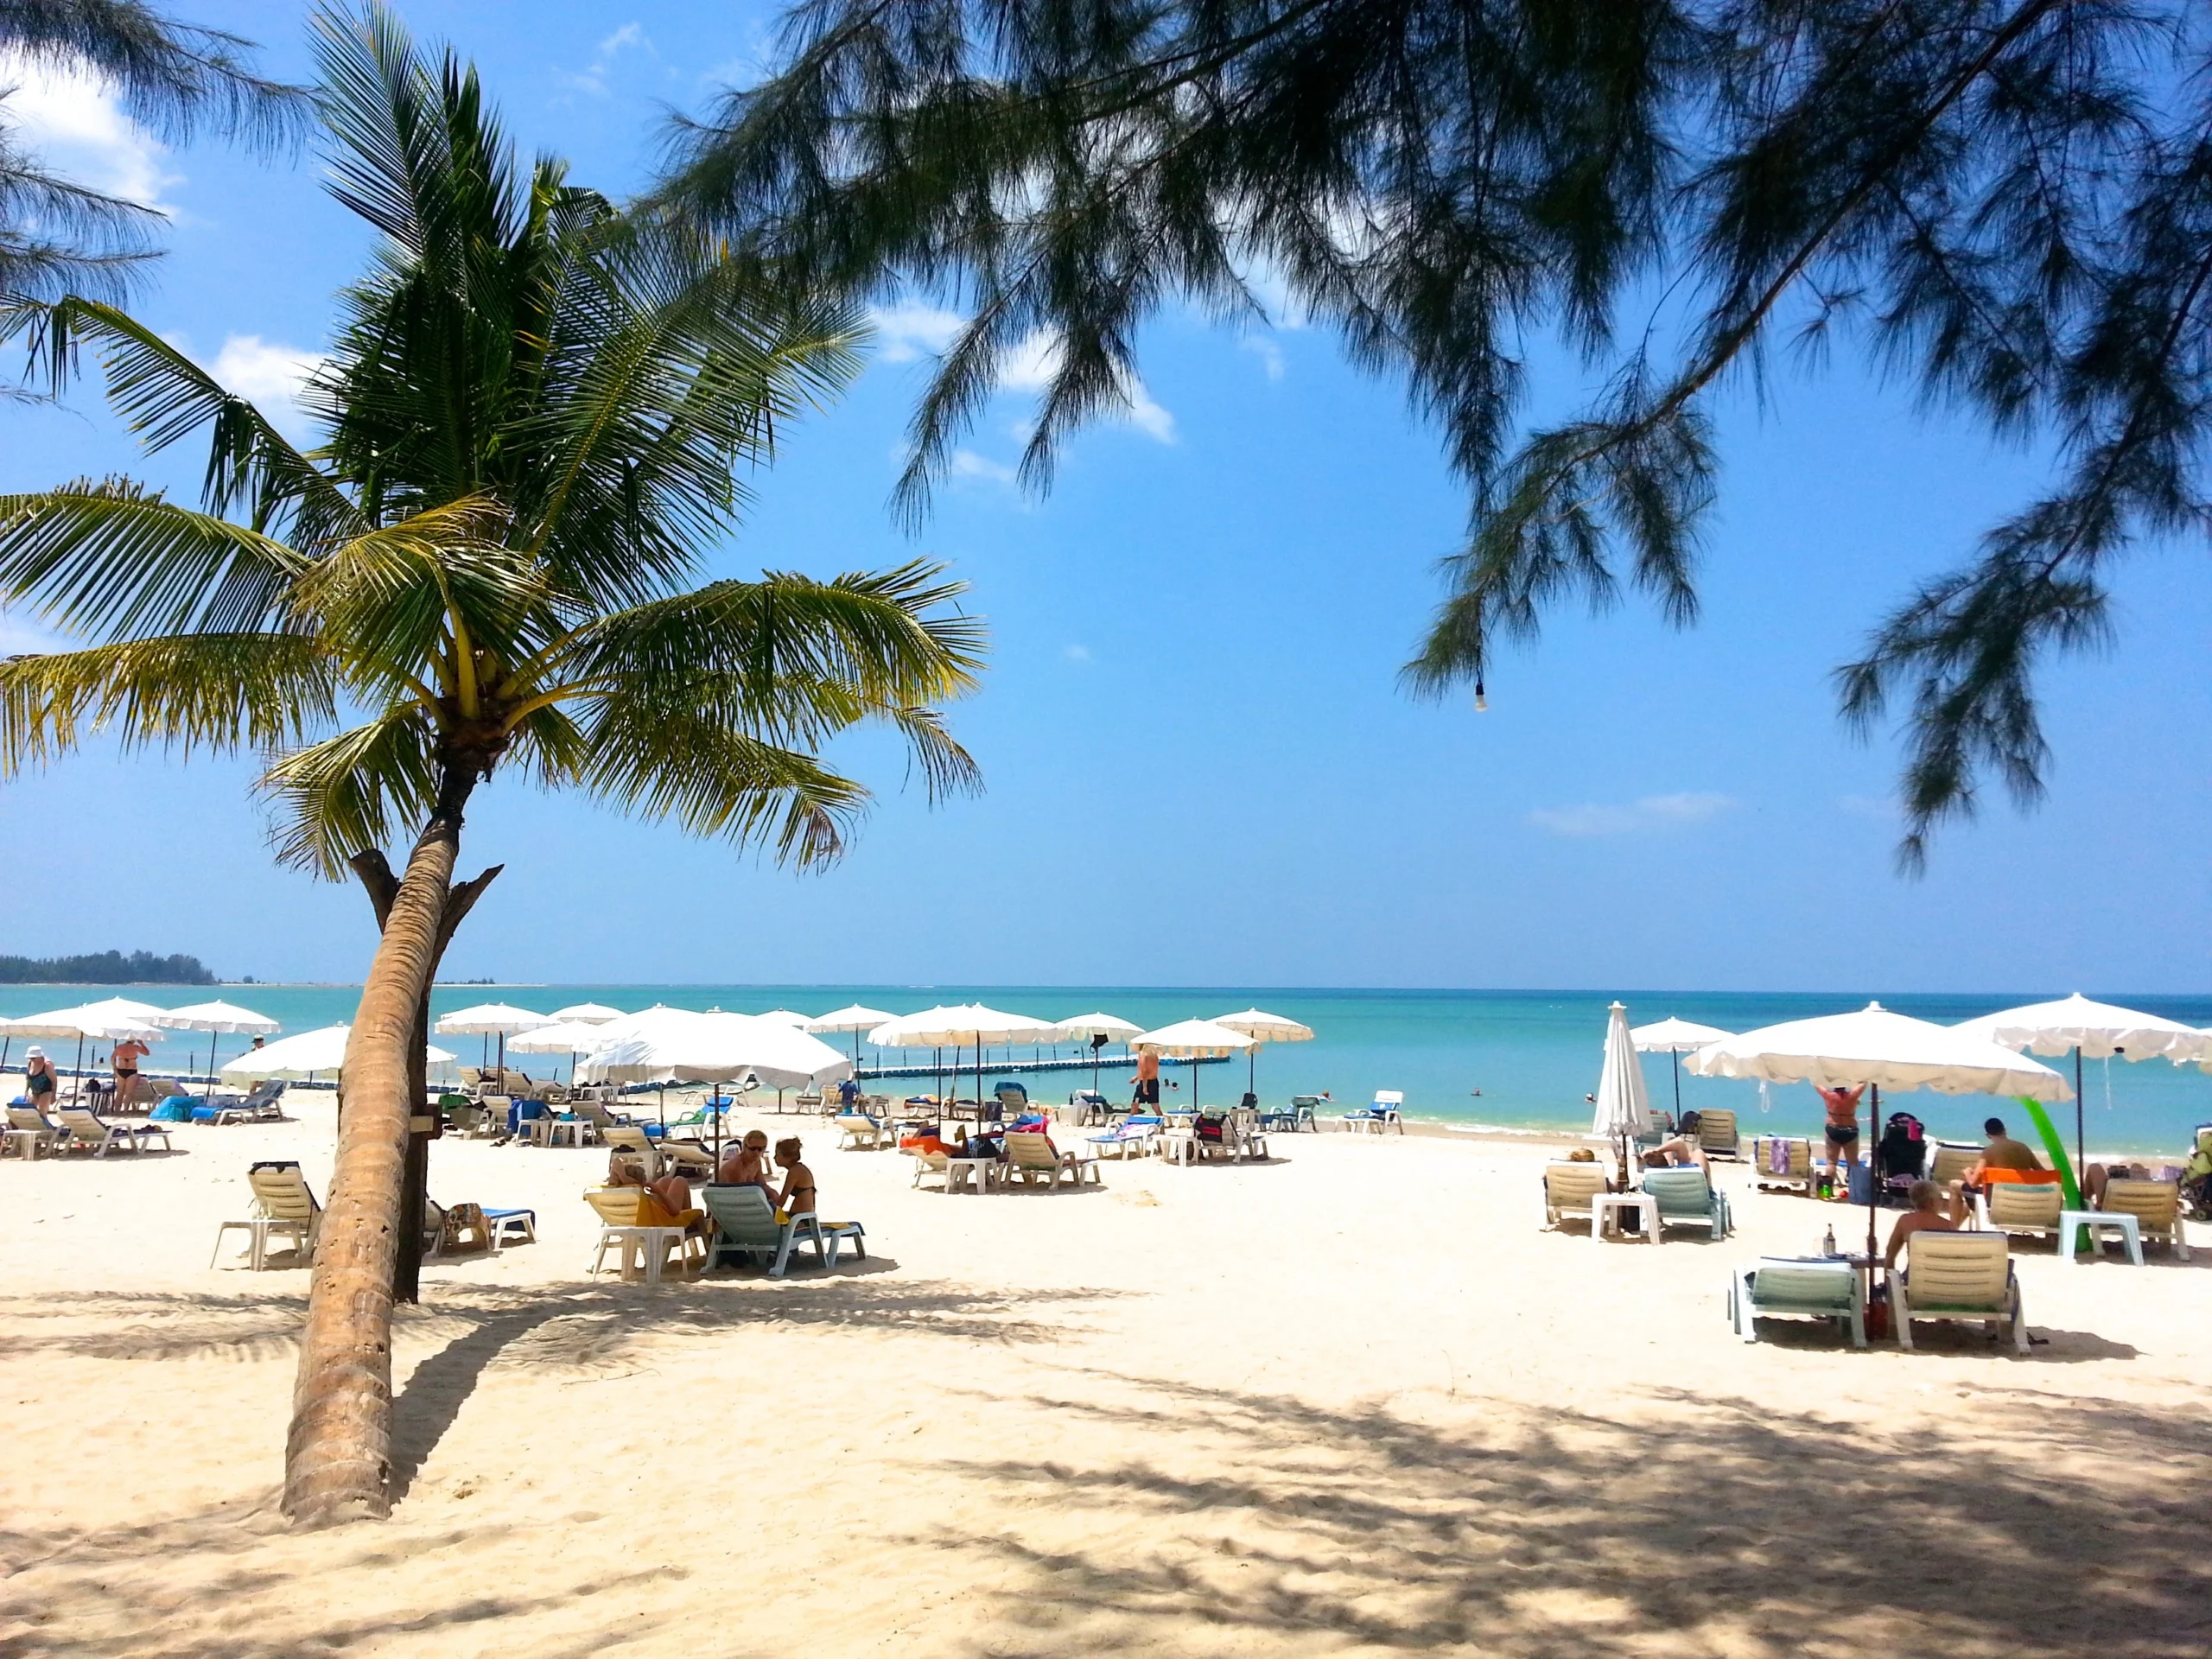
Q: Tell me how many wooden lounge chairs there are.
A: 0